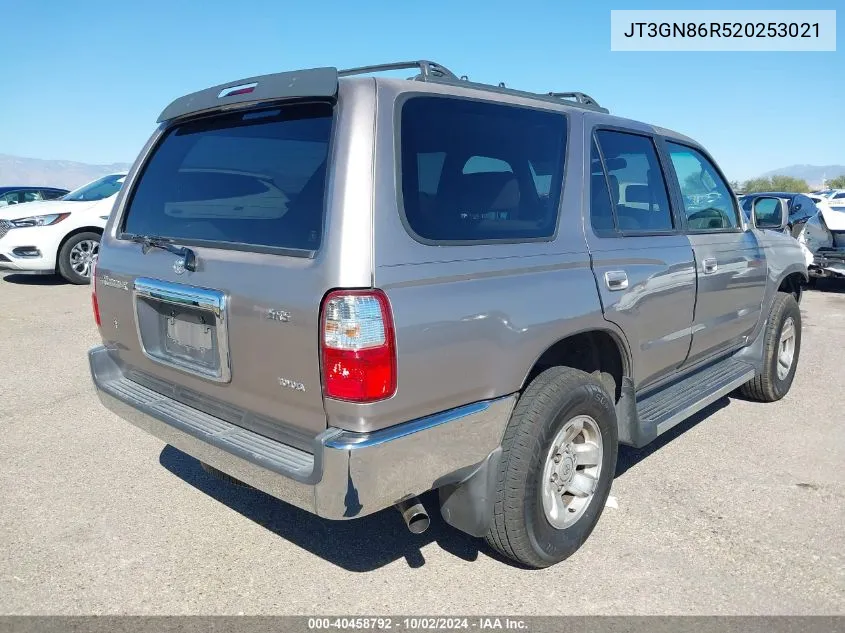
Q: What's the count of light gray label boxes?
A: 1